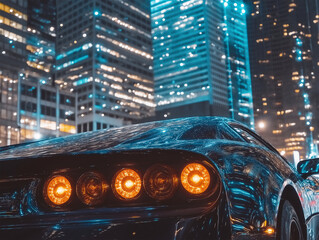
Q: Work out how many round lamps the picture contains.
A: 5